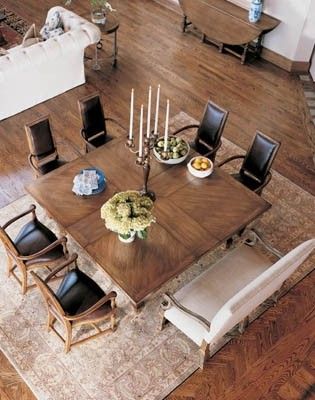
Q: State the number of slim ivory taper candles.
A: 5